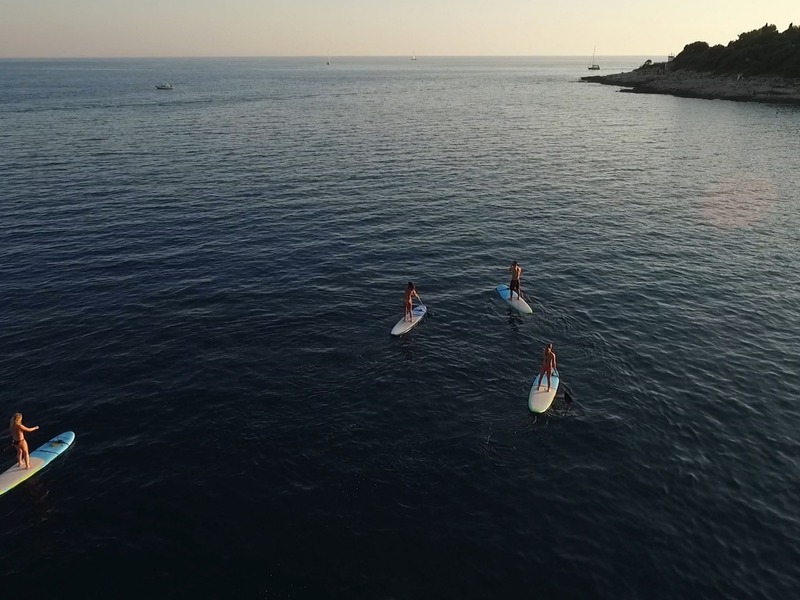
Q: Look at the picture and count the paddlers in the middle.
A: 3